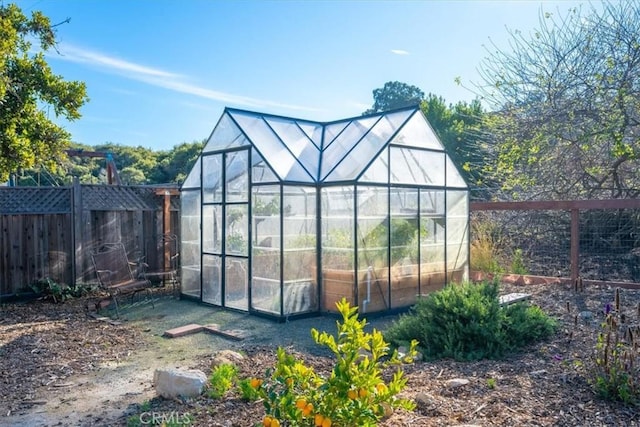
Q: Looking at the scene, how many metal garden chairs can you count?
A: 2